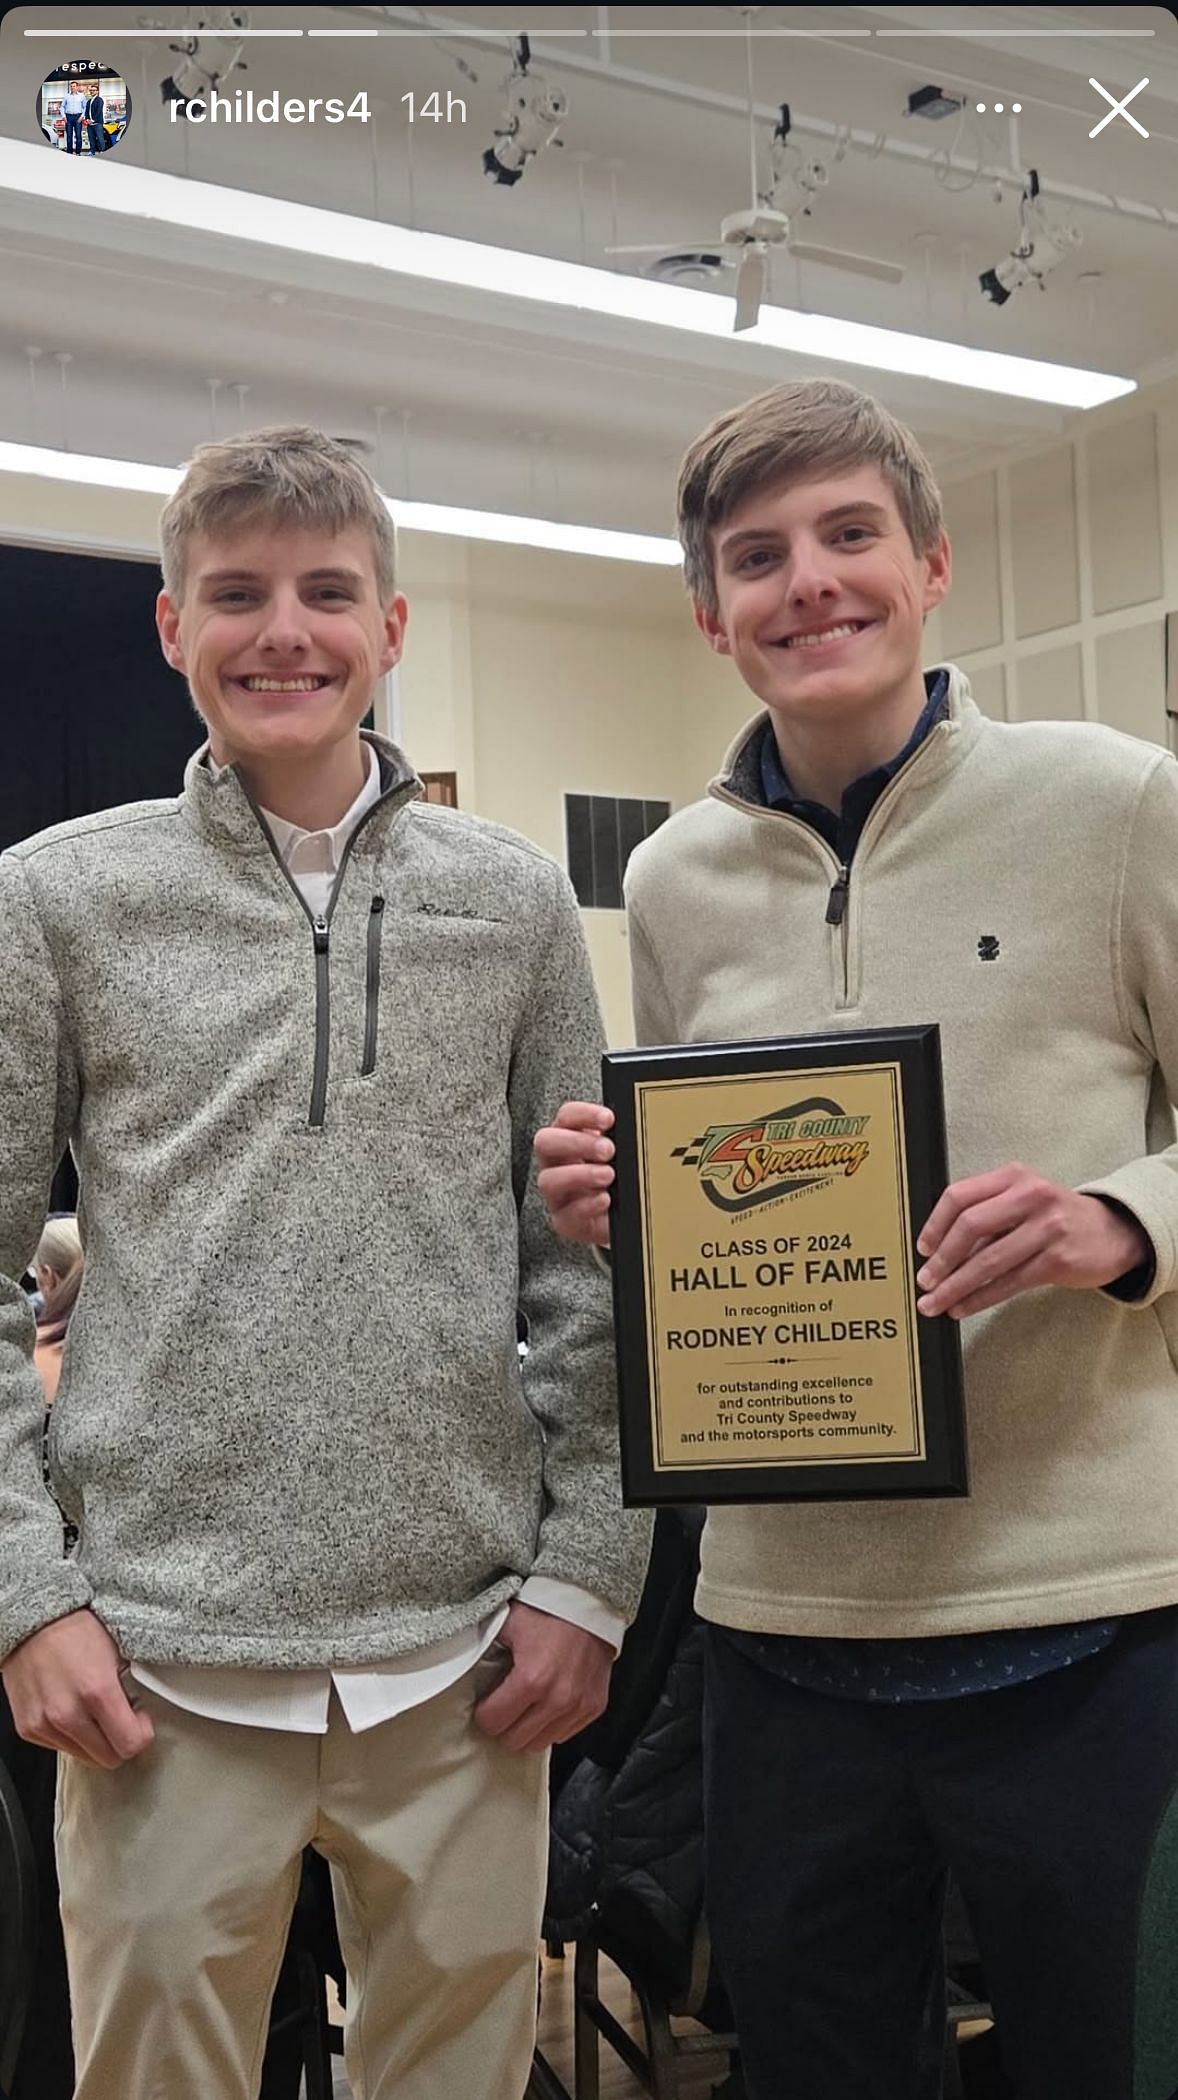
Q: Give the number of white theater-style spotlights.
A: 4